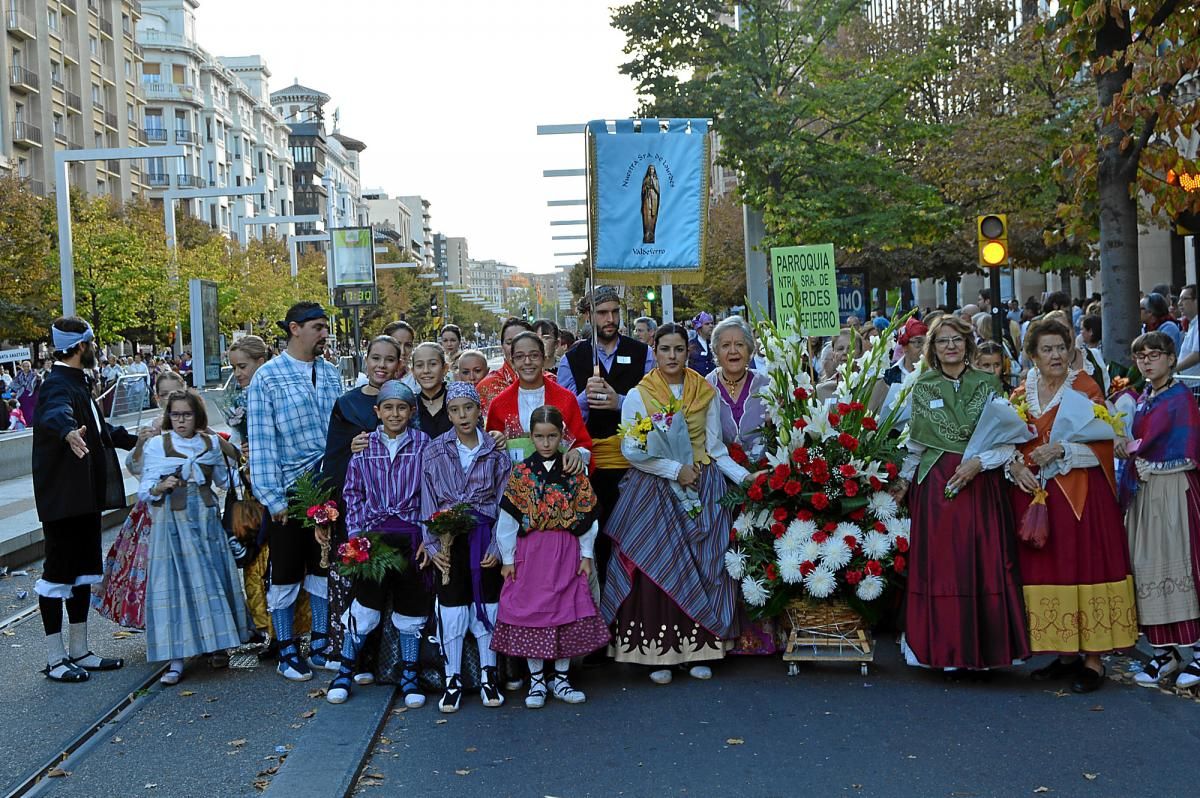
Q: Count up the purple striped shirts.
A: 2